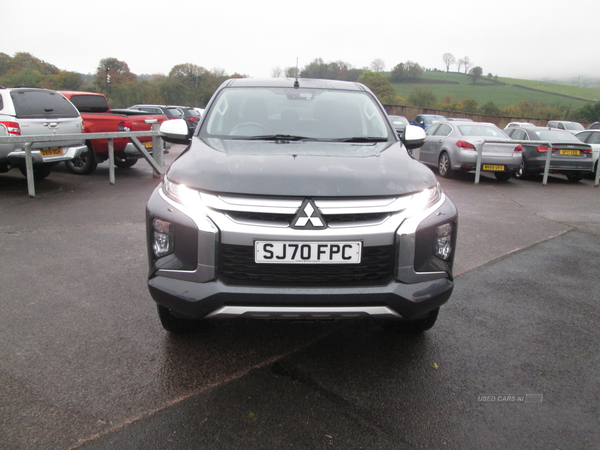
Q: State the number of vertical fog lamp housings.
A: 2